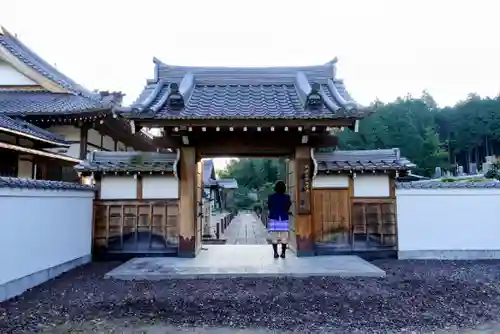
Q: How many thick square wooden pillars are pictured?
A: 2